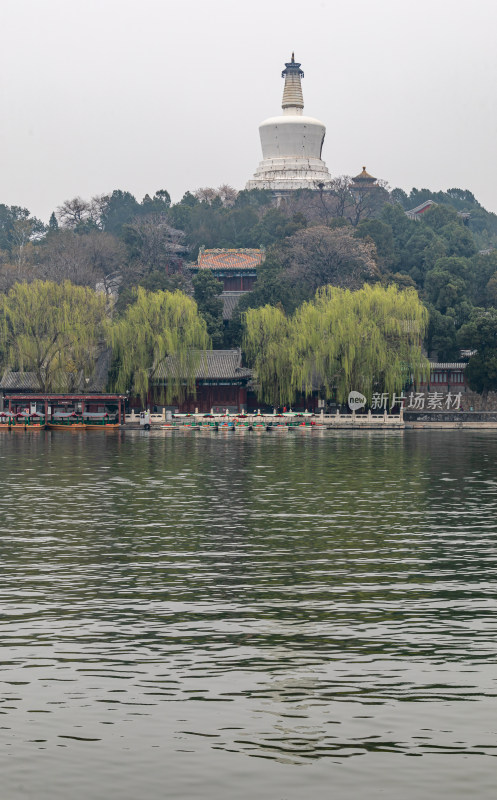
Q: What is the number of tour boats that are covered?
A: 5